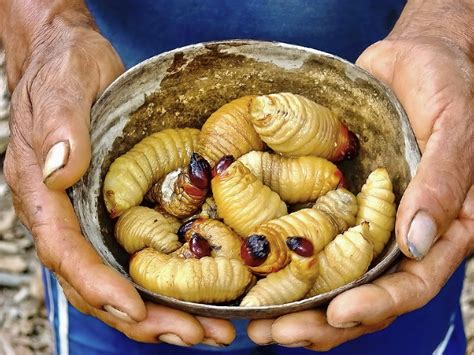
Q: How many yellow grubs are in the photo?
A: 13